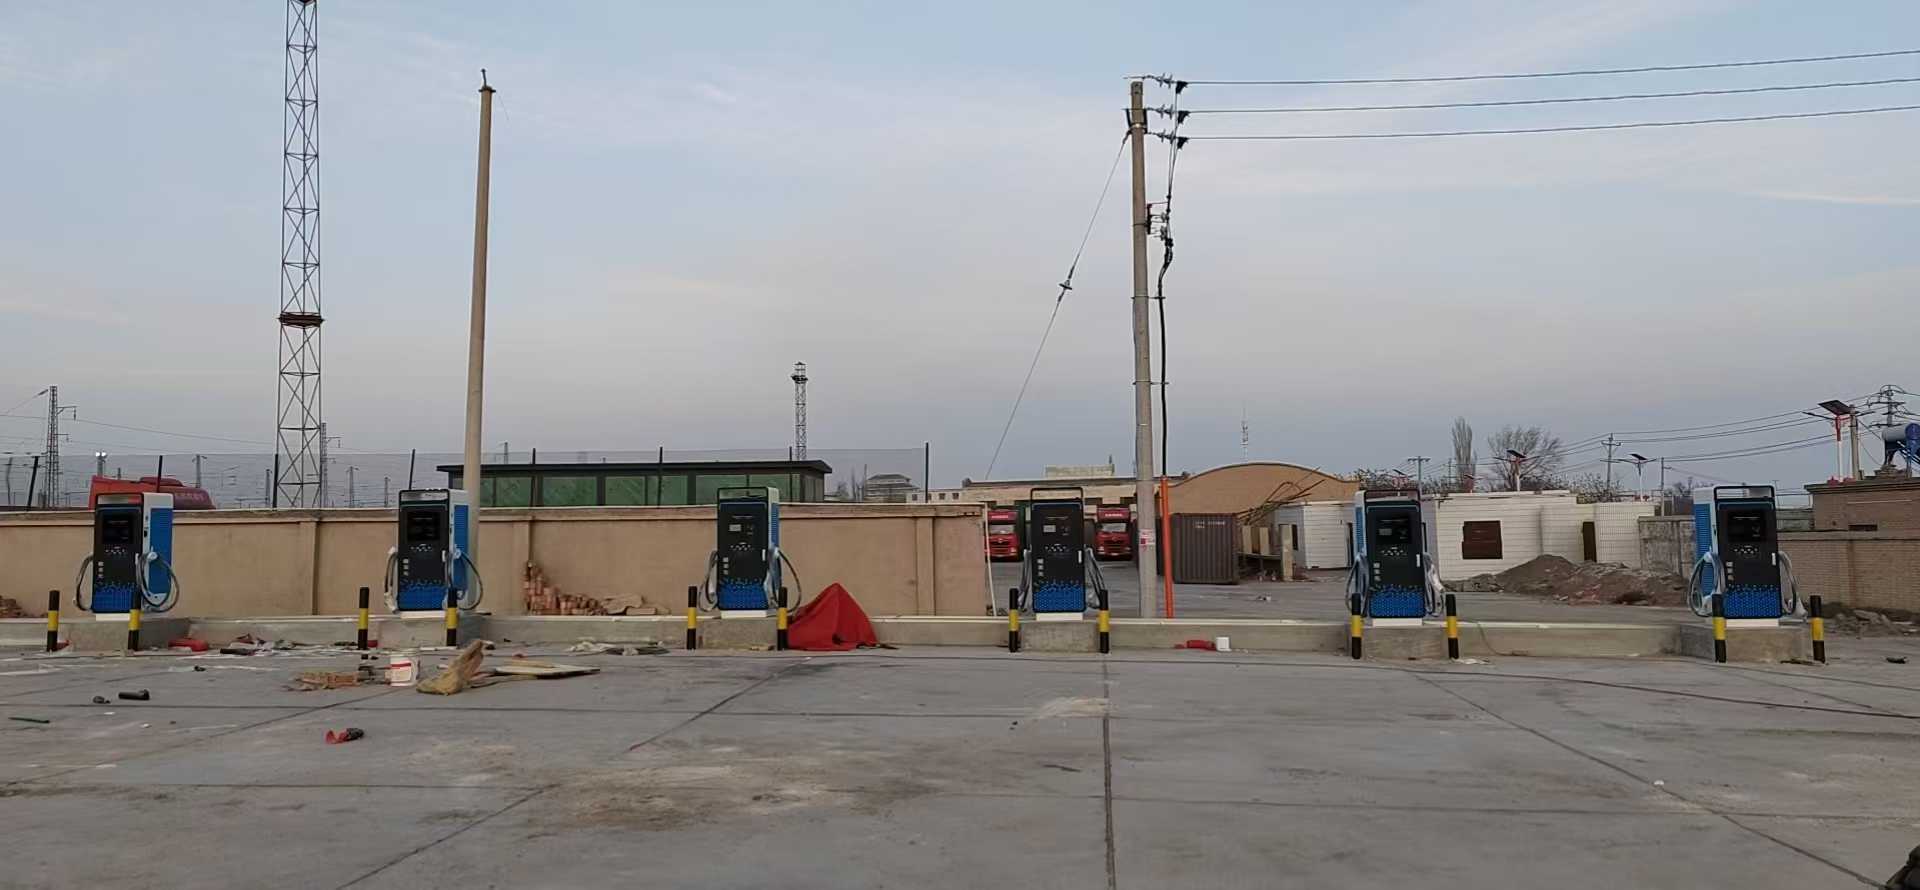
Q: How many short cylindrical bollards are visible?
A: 12